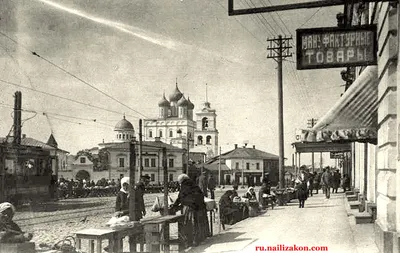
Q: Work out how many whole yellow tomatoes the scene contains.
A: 0